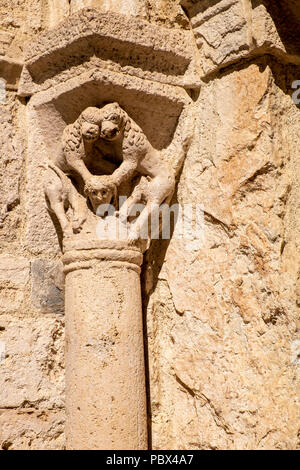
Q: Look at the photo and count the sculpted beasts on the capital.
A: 2